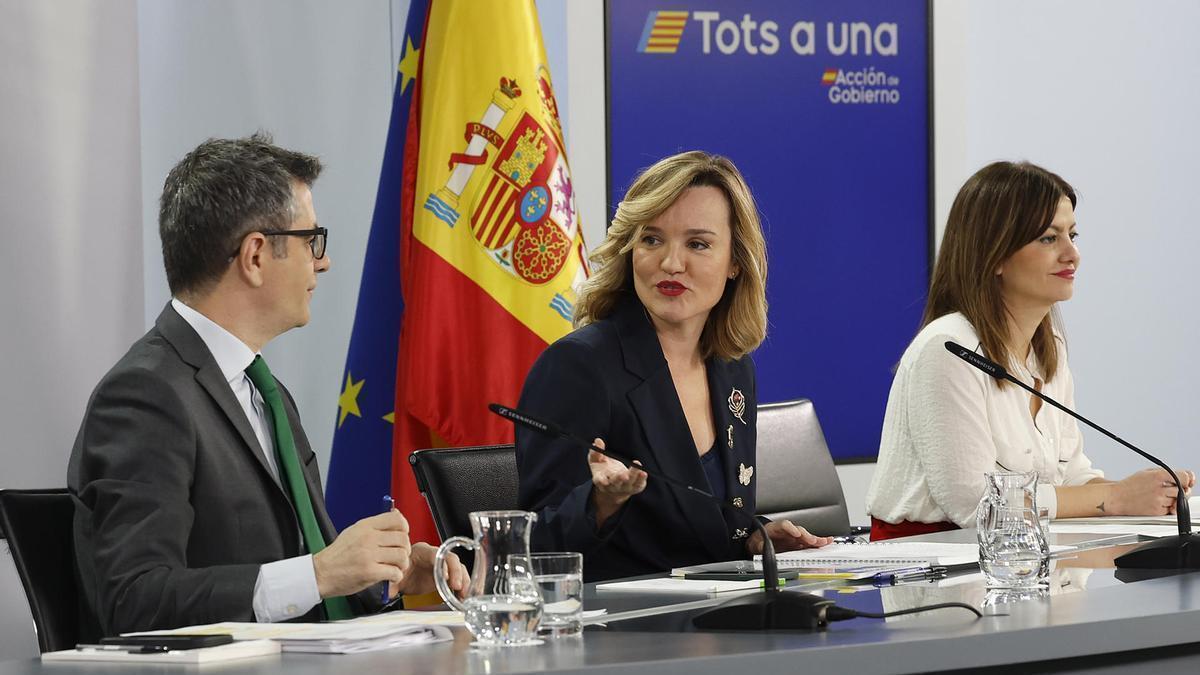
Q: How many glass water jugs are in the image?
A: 2